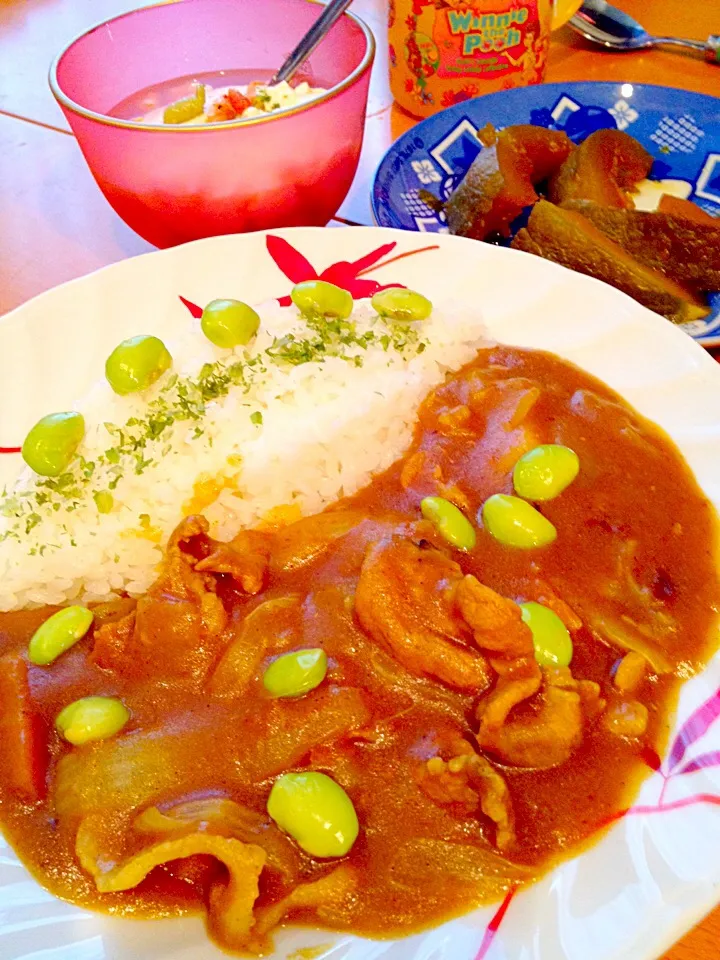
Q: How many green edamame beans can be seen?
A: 13